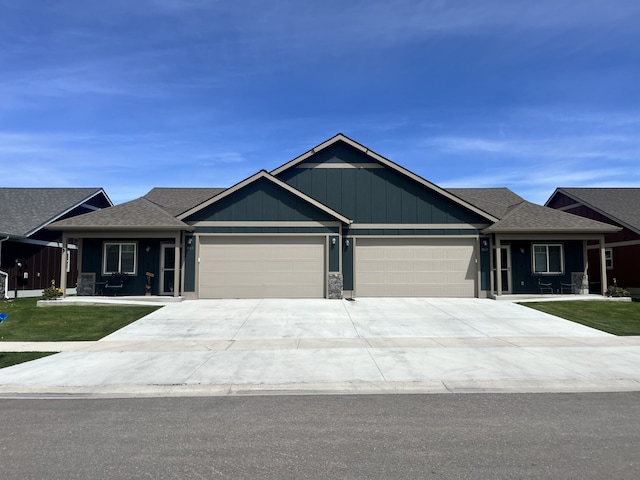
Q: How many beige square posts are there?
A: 4